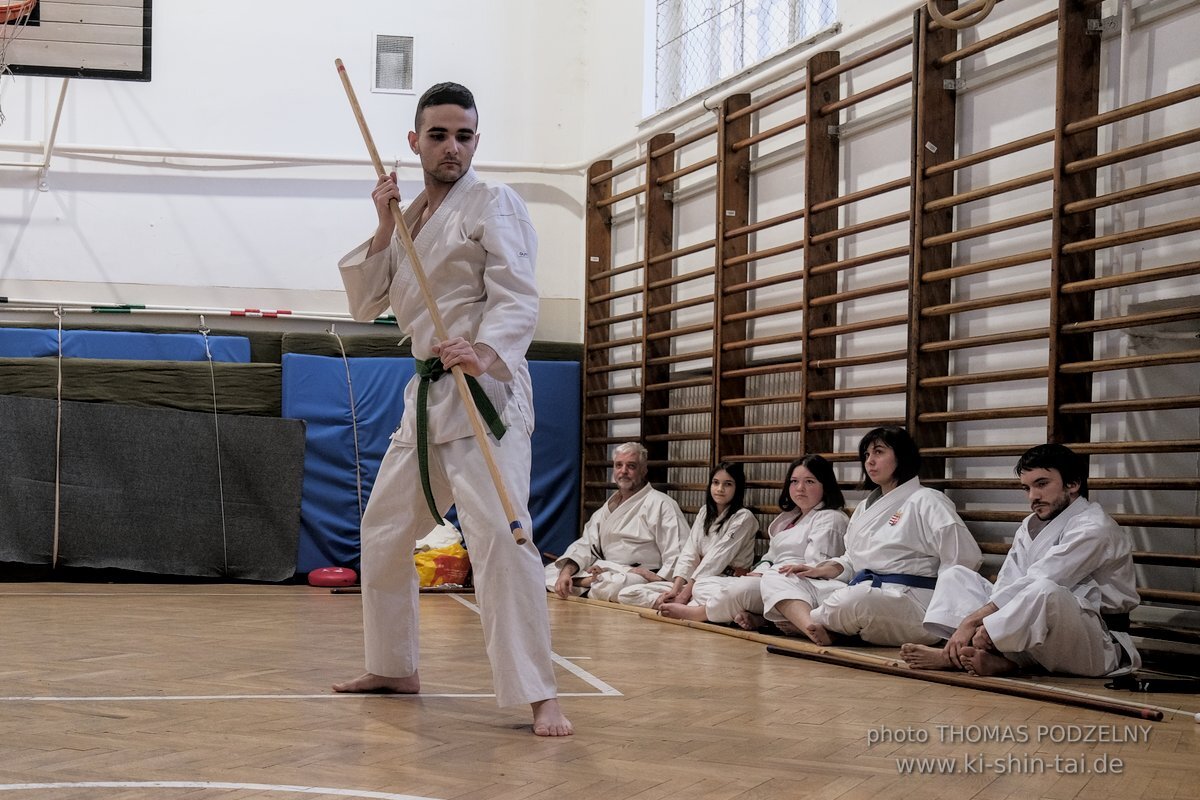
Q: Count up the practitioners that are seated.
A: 5